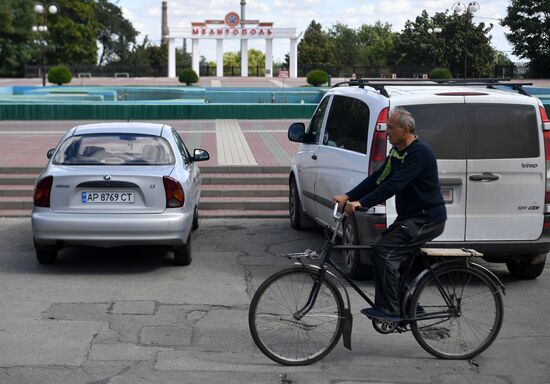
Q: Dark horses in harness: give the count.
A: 0